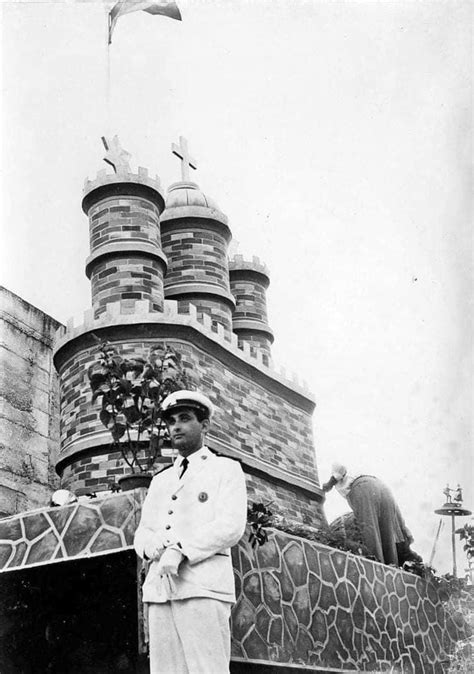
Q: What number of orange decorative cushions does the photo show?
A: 0